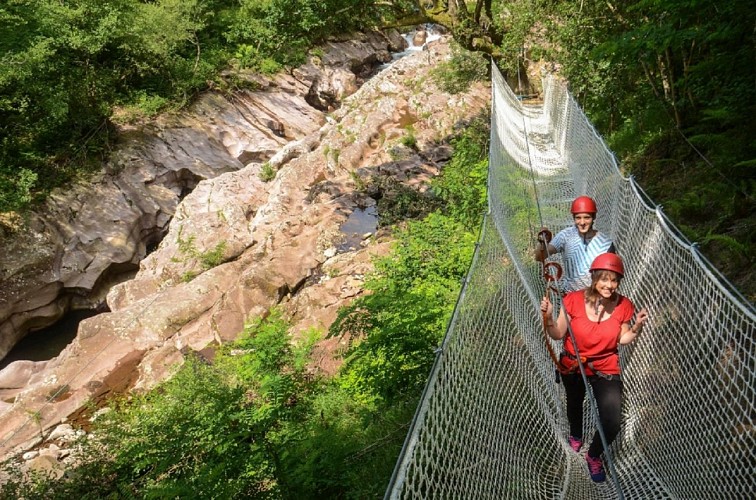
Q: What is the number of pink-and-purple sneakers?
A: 2